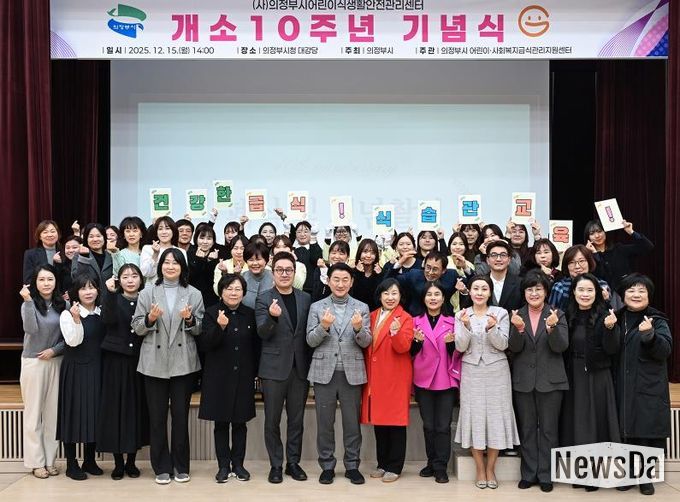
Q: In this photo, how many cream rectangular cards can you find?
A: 12